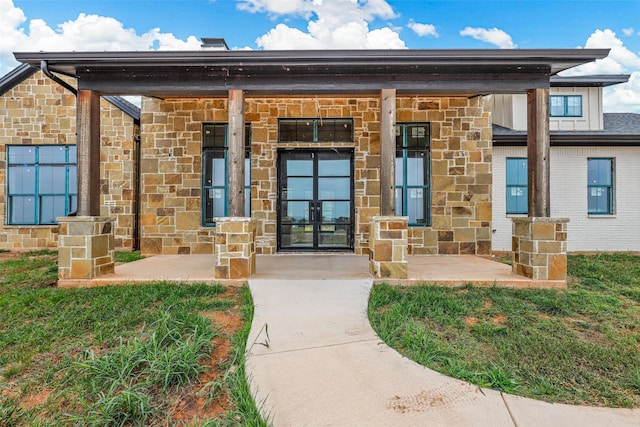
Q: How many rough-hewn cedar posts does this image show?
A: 4